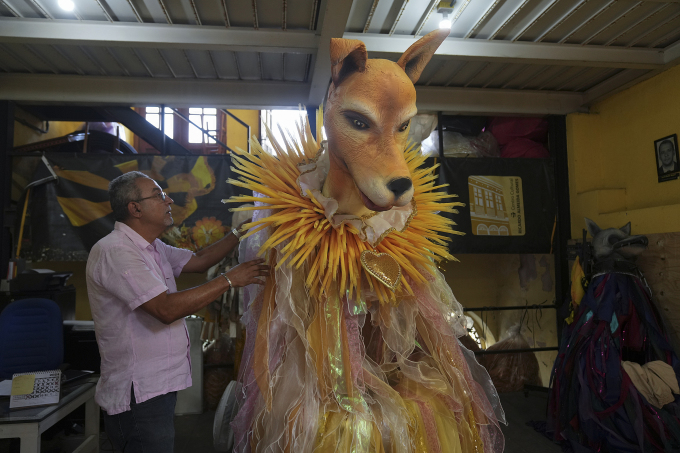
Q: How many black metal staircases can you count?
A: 1